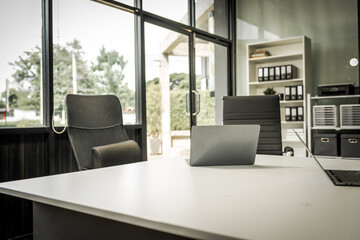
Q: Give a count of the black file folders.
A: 12